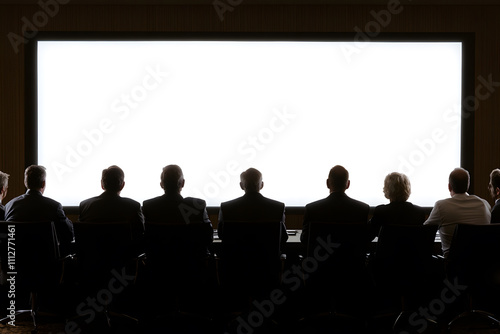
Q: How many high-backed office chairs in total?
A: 7